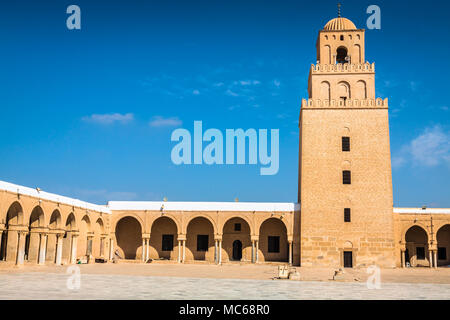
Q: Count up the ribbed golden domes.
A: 1